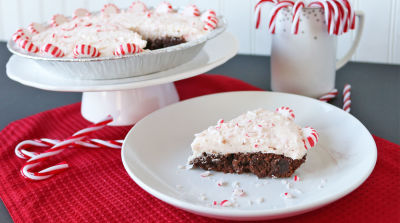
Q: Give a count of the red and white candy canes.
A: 11